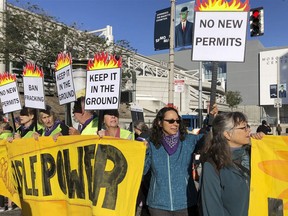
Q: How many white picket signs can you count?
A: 5